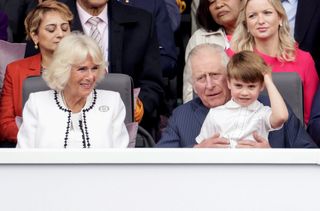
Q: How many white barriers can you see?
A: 1